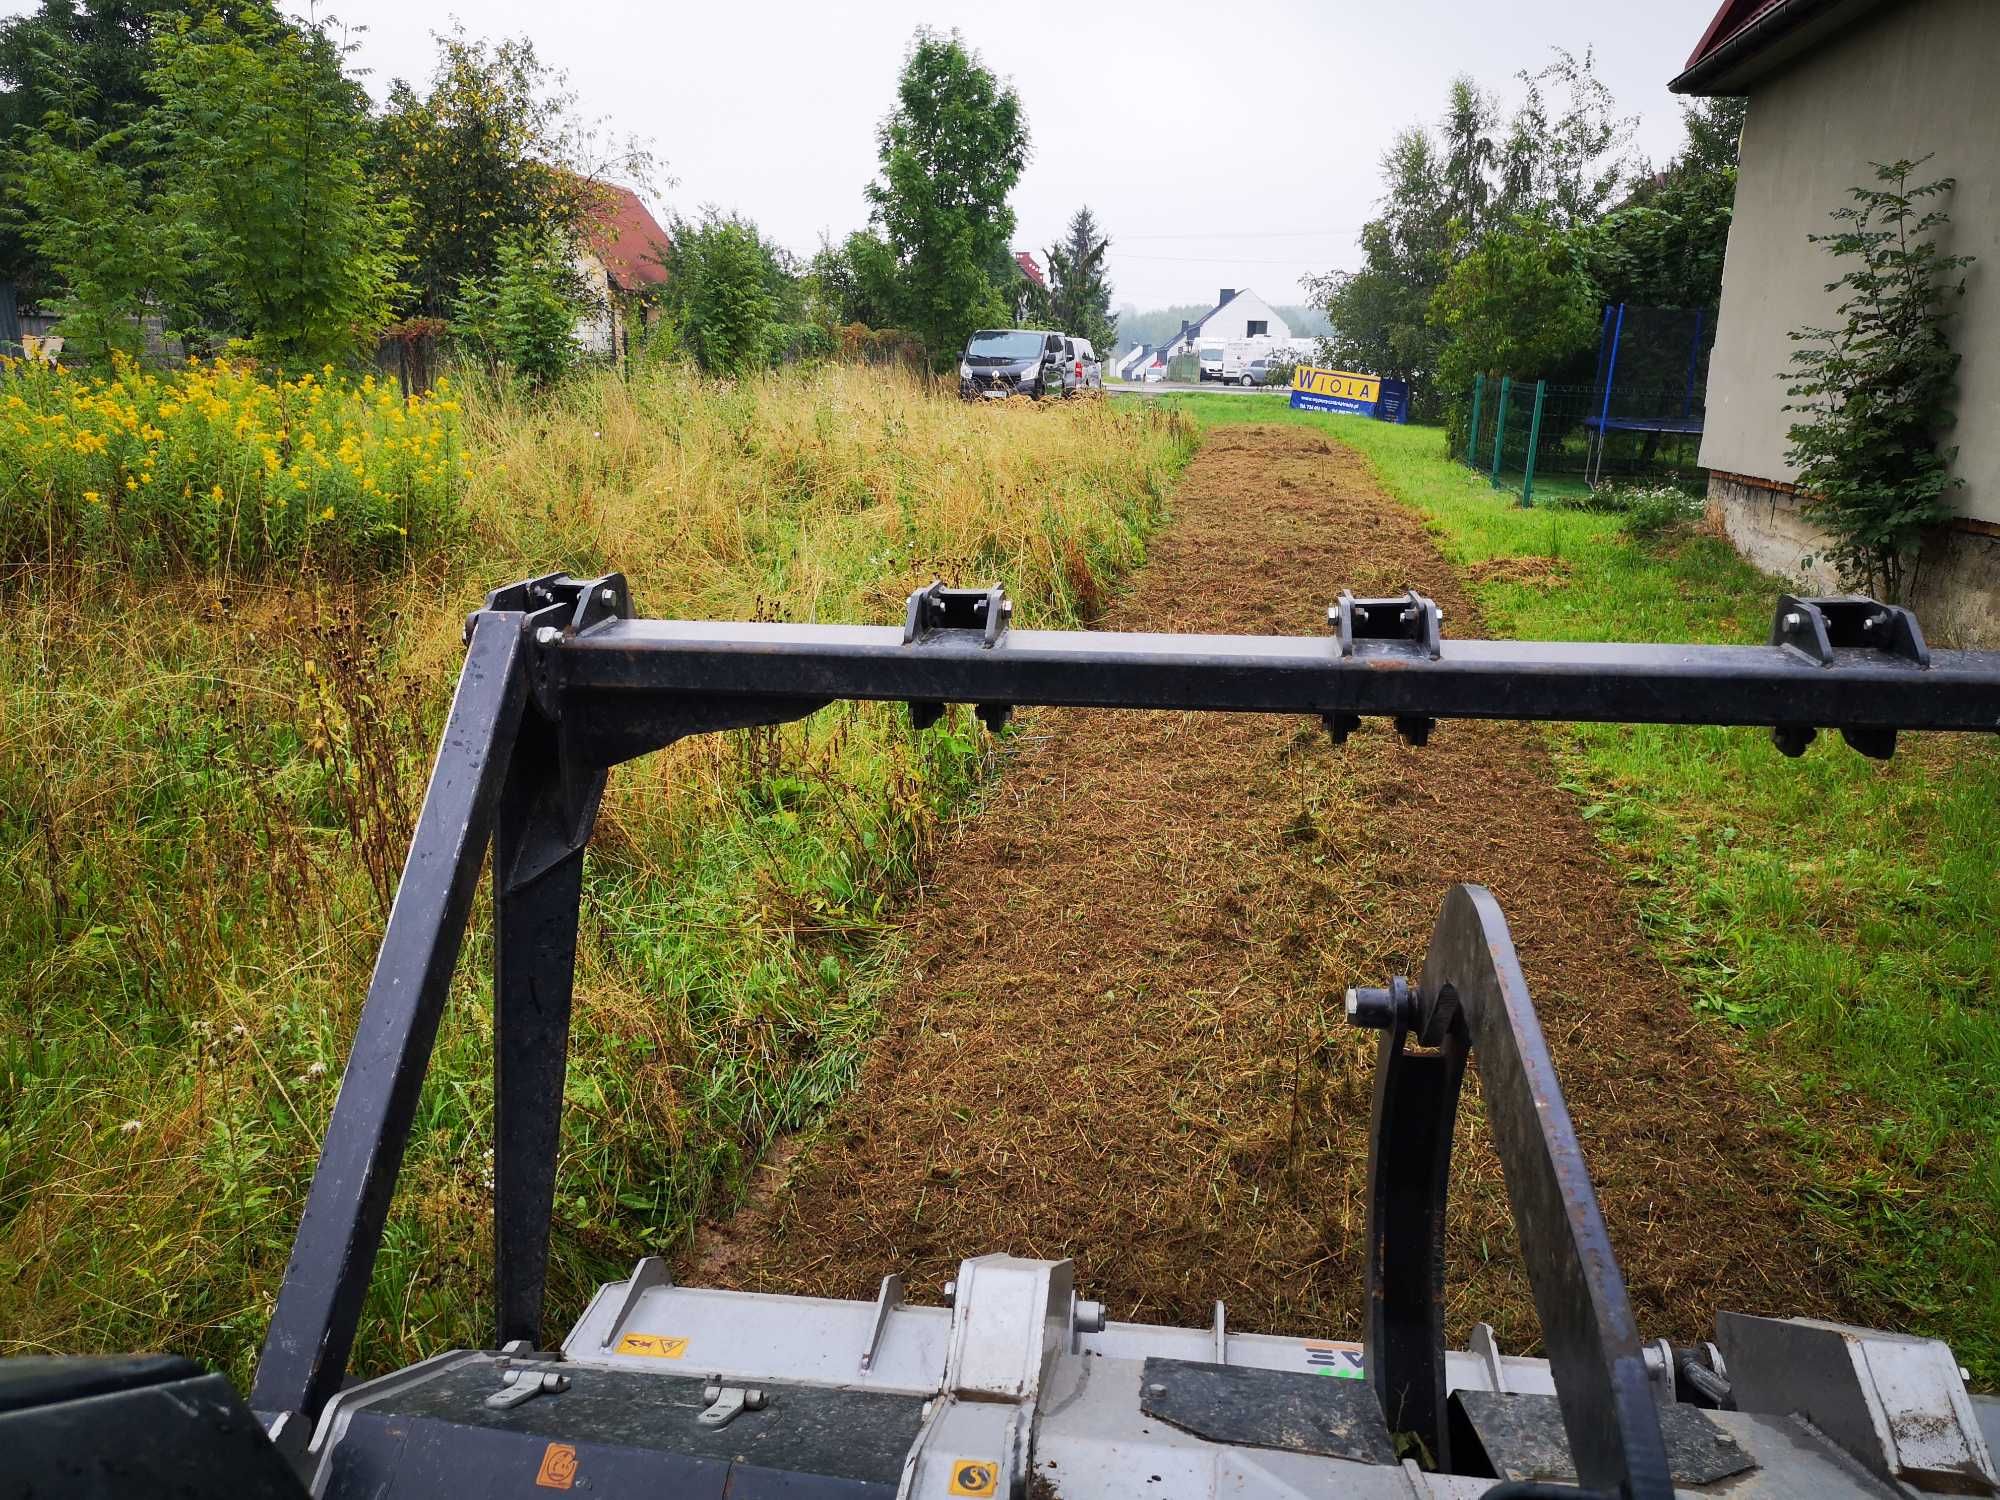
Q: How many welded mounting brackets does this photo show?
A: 4